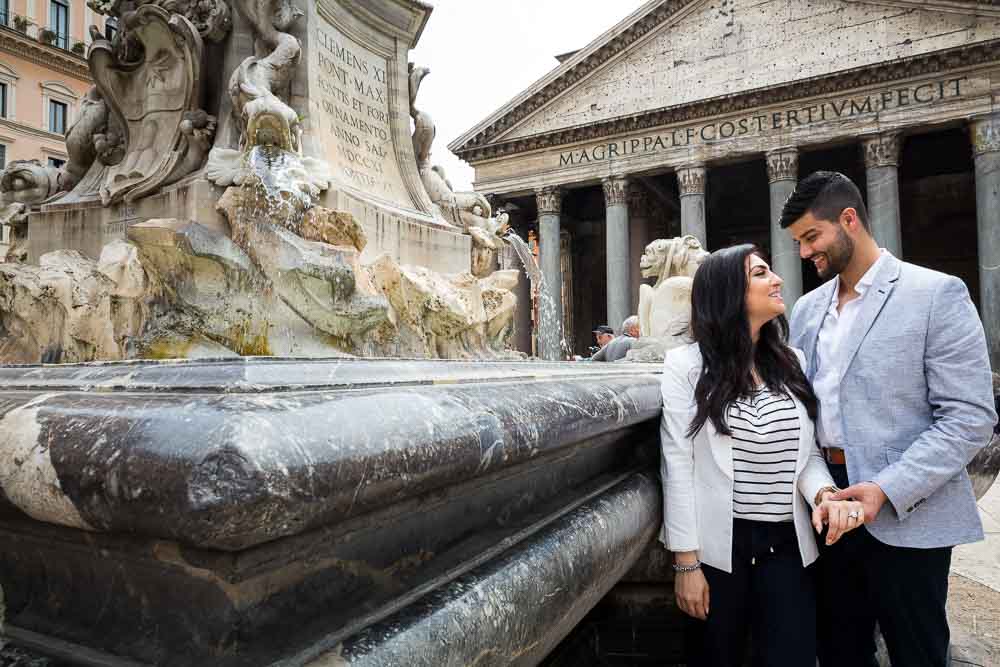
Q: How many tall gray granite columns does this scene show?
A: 6